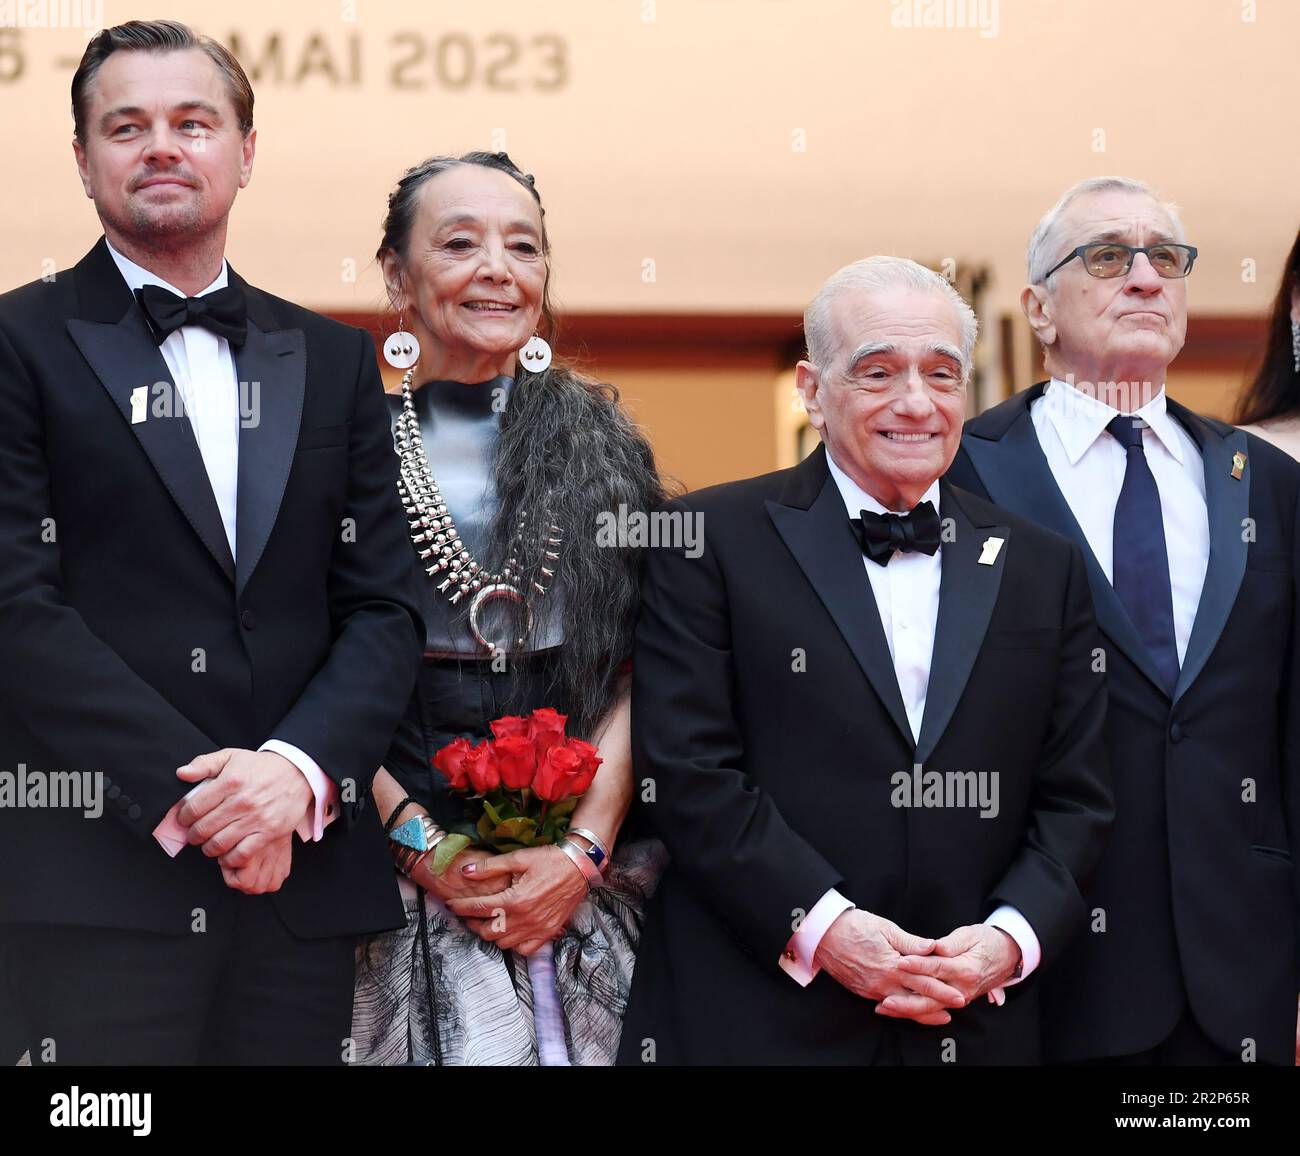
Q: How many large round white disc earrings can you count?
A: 2